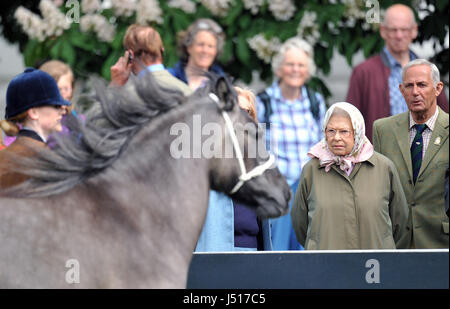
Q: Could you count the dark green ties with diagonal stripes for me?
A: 1